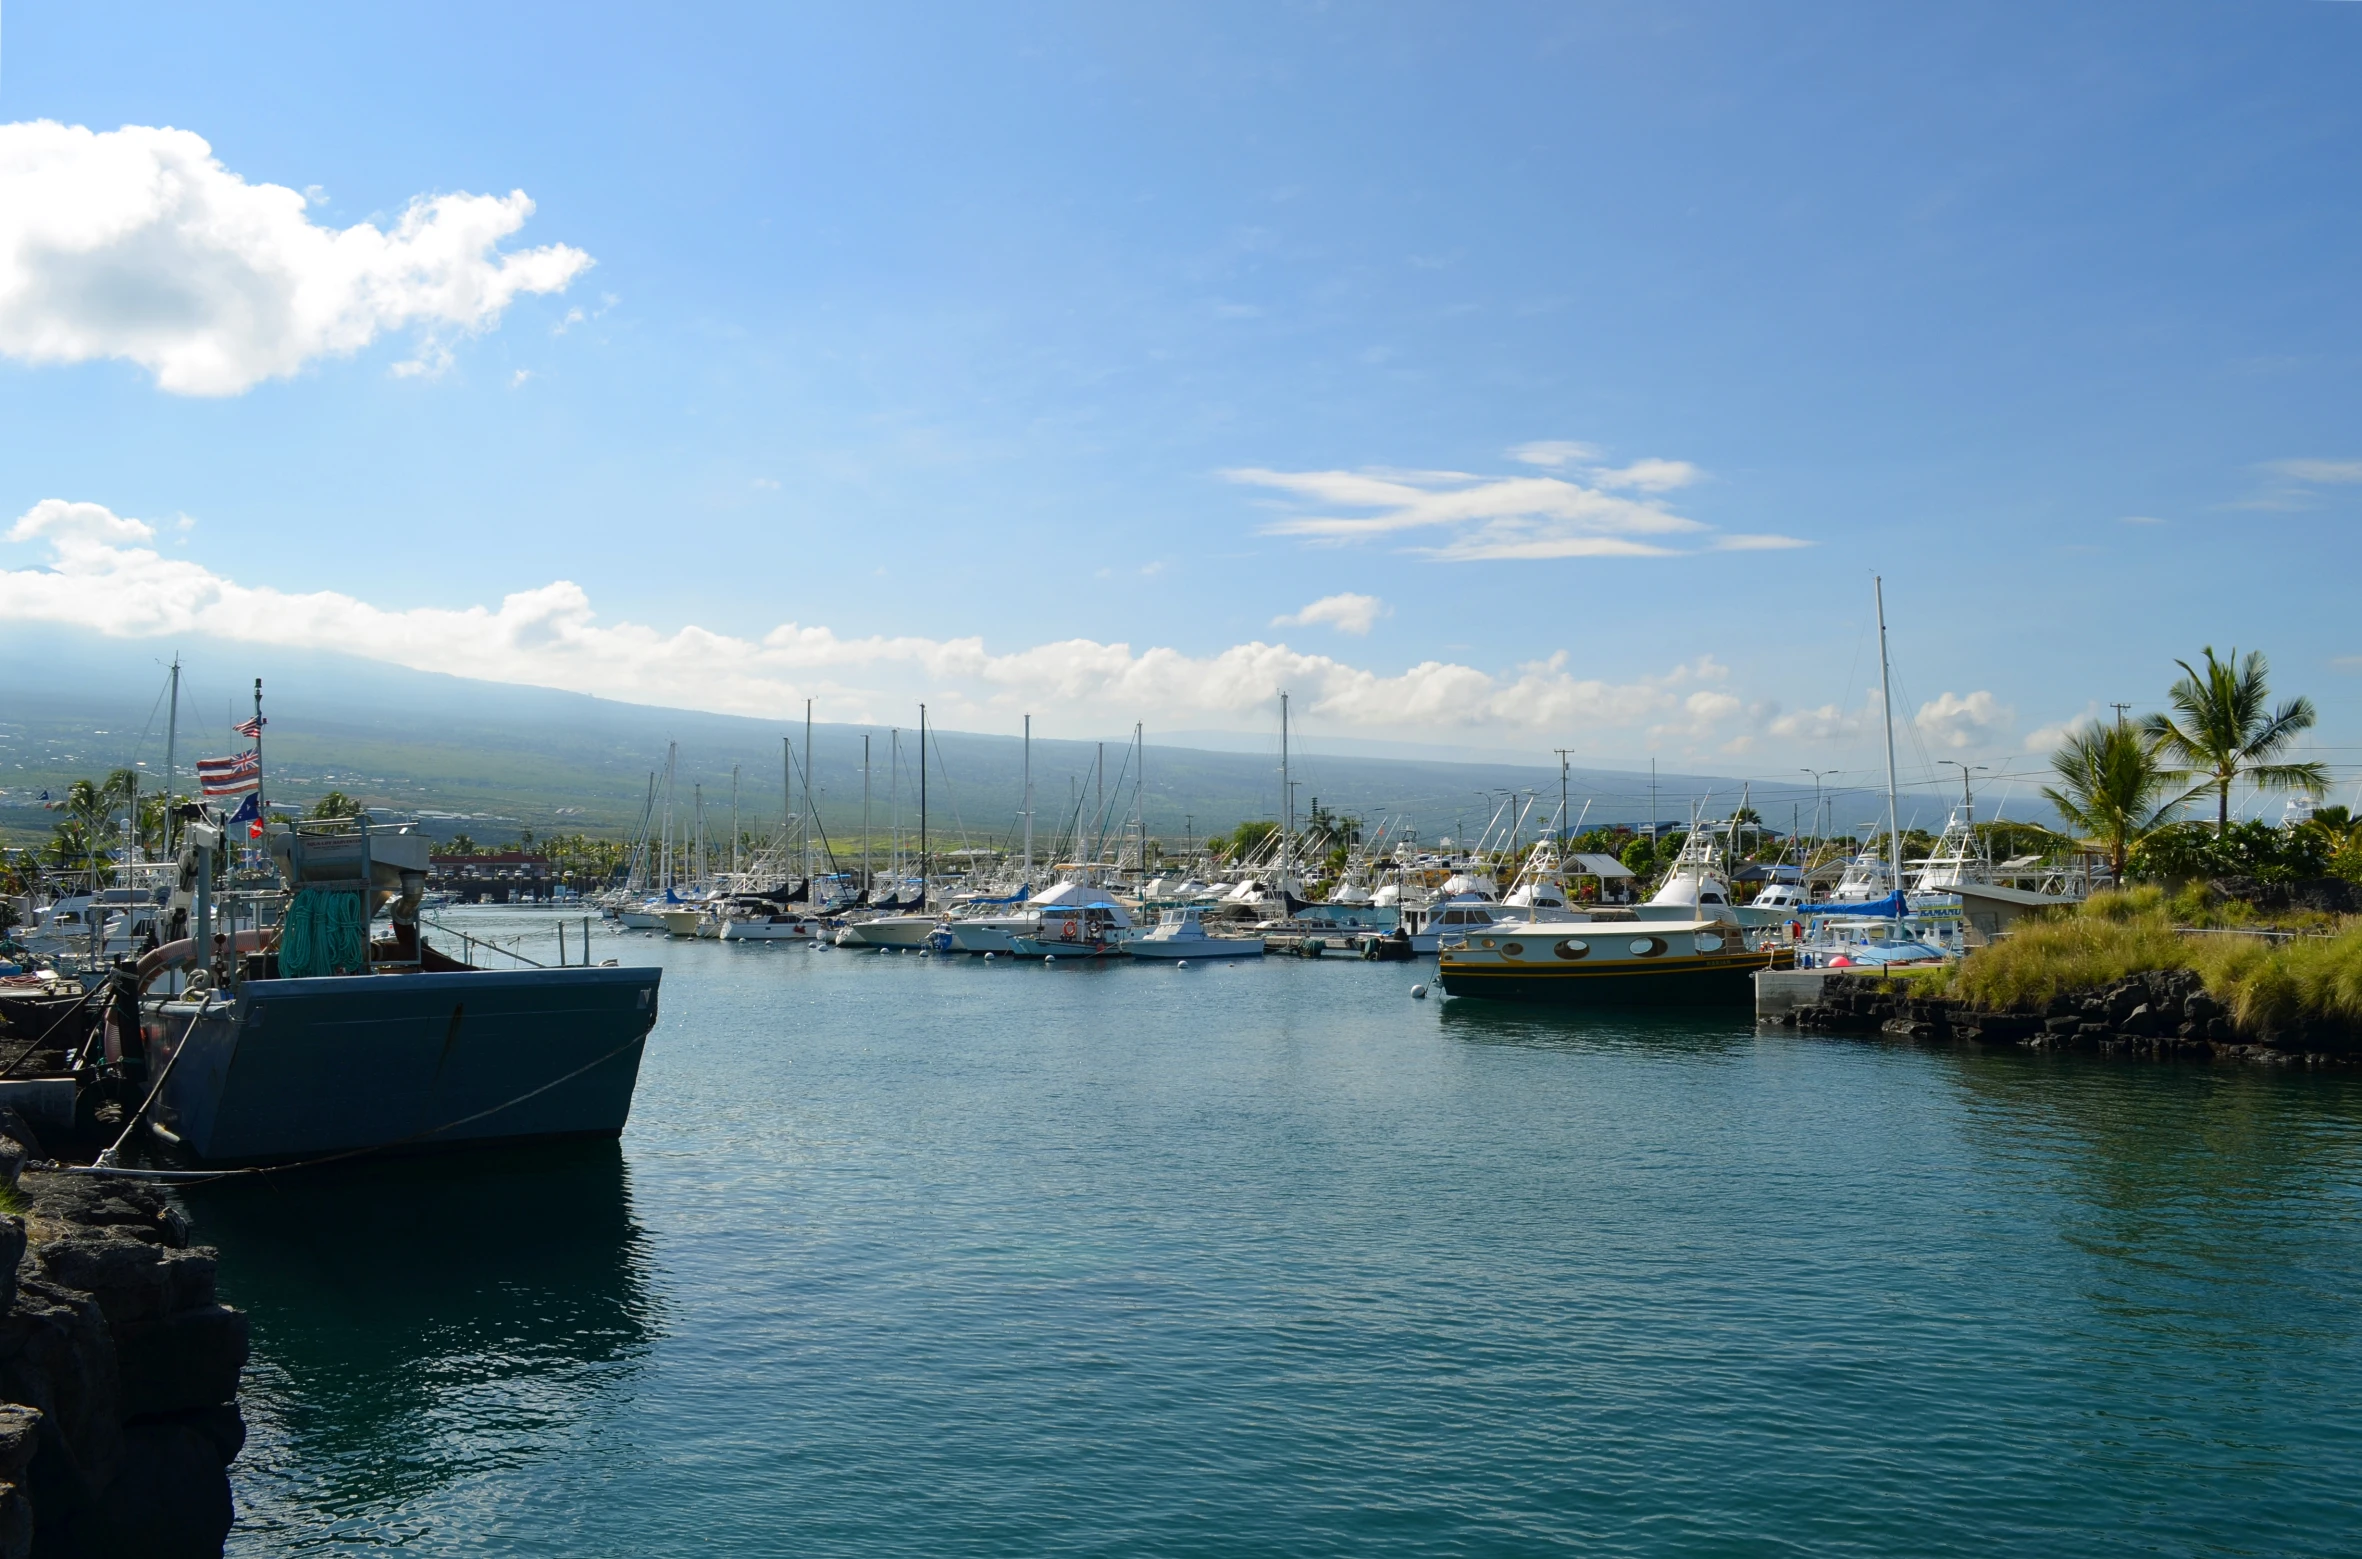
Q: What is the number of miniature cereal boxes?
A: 0